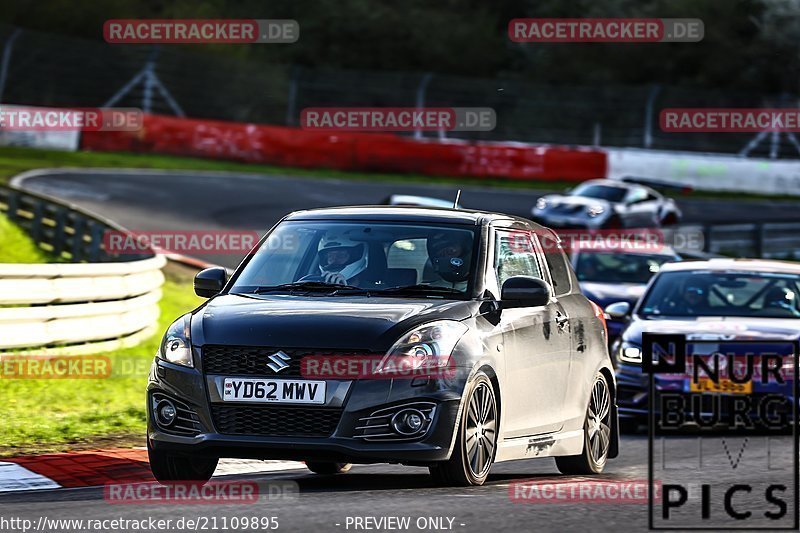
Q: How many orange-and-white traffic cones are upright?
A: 0